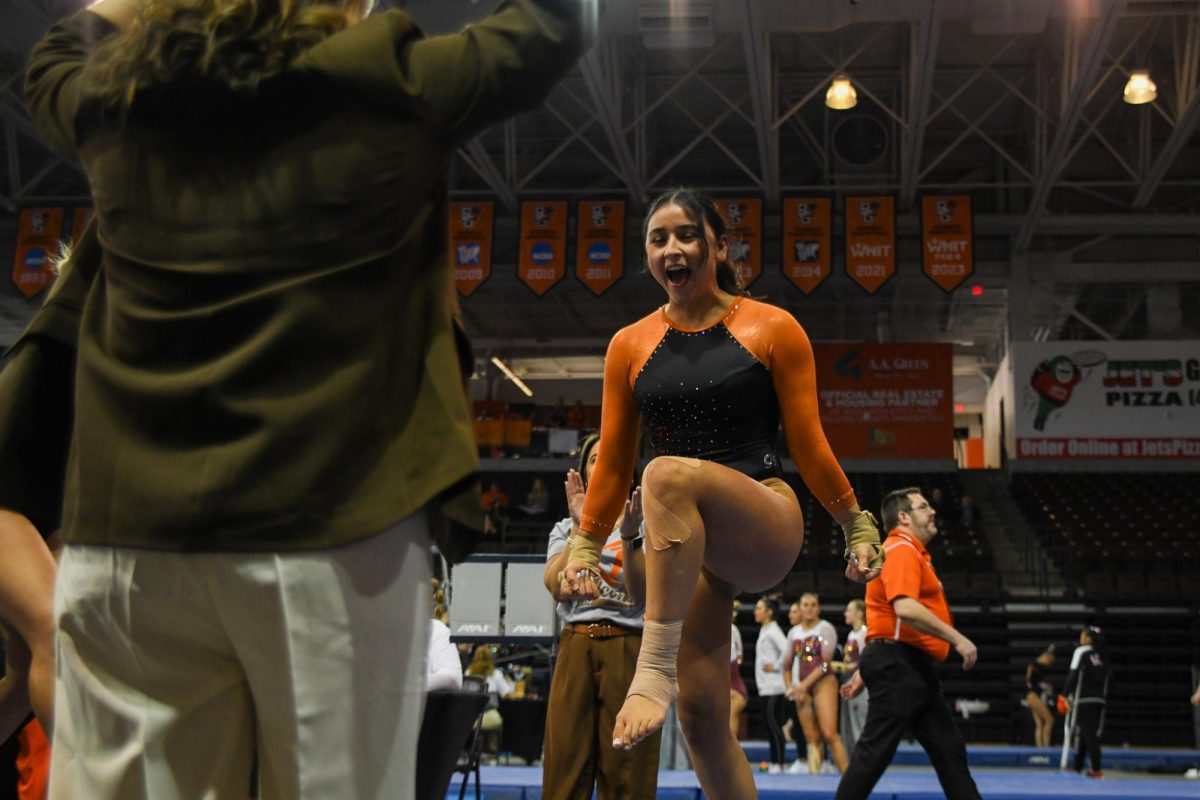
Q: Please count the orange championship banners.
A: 9